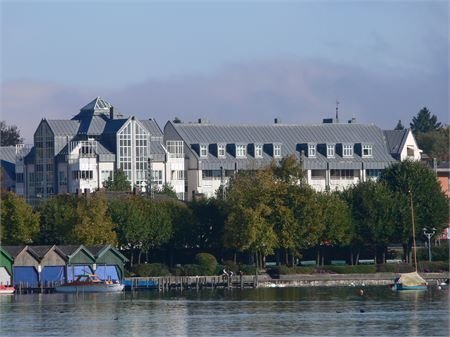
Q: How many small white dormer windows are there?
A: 9